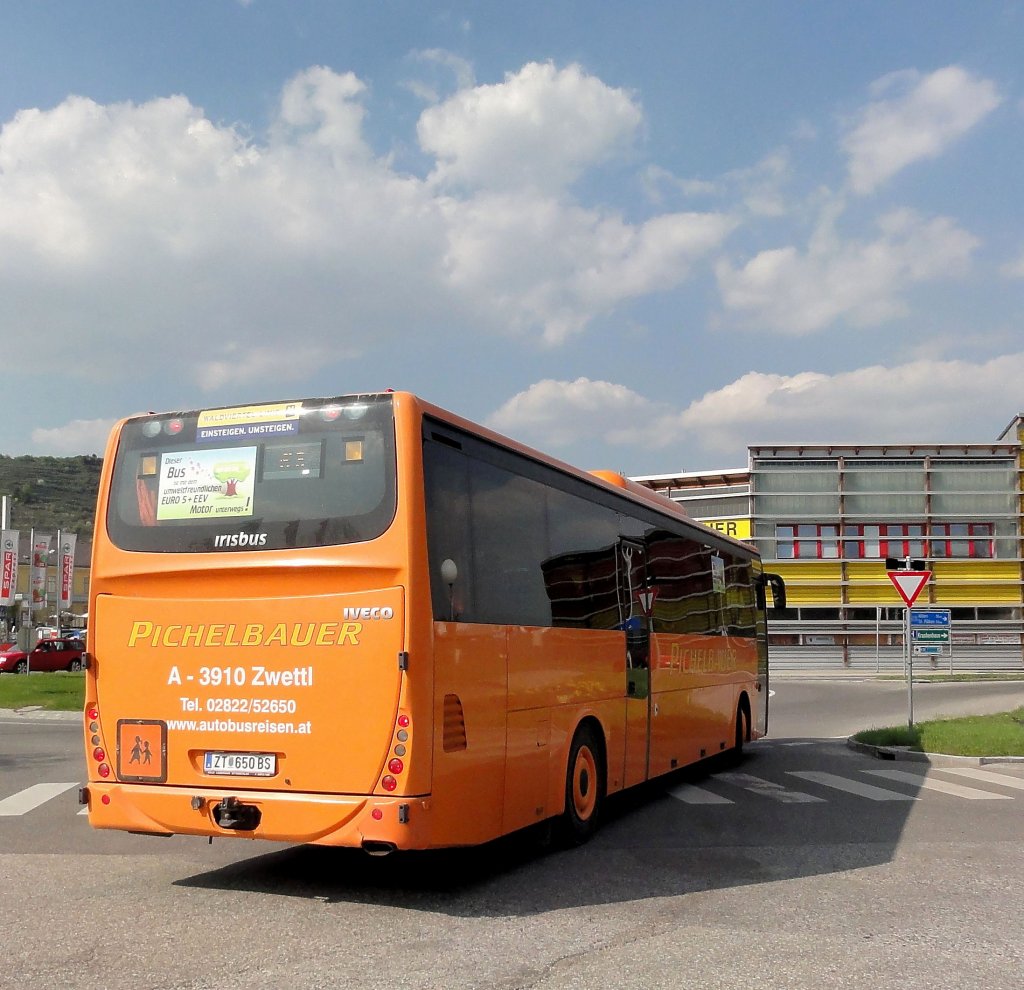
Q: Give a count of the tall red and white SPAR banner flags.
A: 2